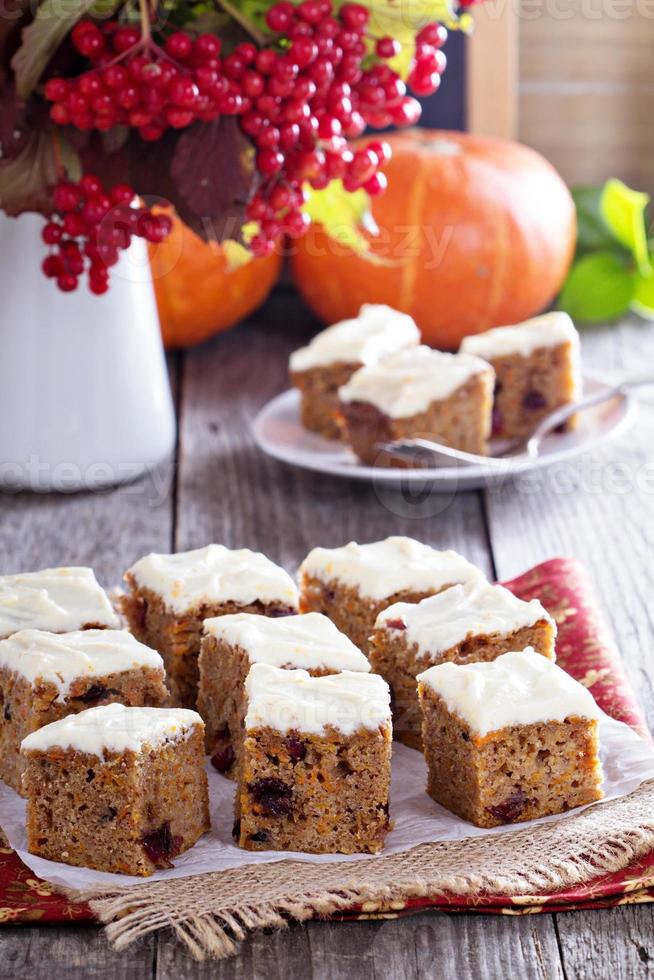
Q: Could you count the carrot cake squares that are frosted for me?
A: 12